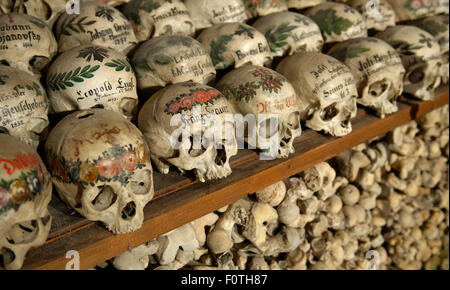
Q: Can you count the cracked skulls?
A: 1